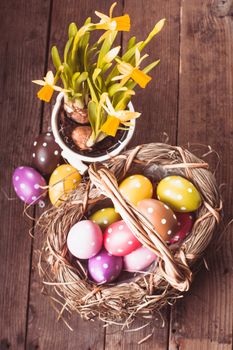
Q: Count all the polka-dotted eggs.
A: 12